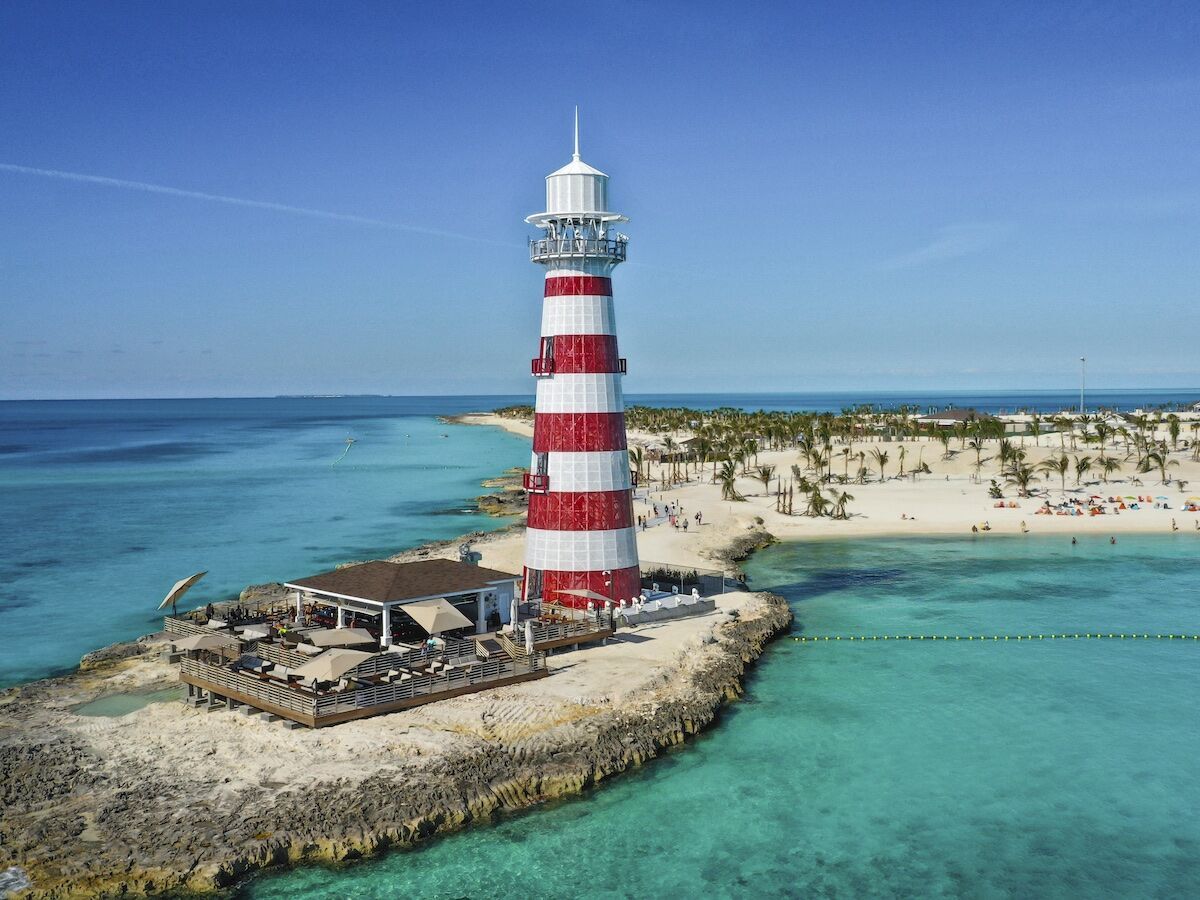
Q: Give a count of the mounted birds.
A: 0